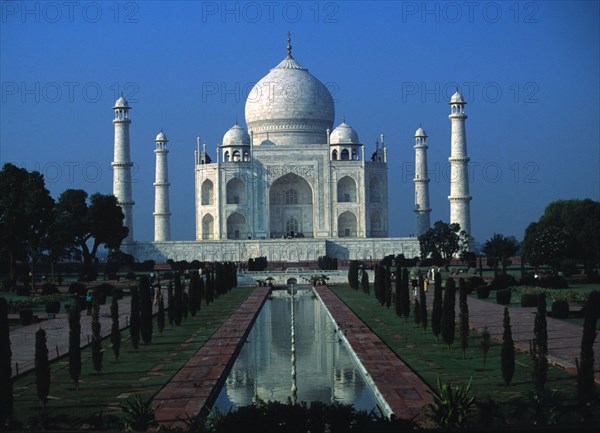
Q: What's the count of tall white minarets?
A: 4